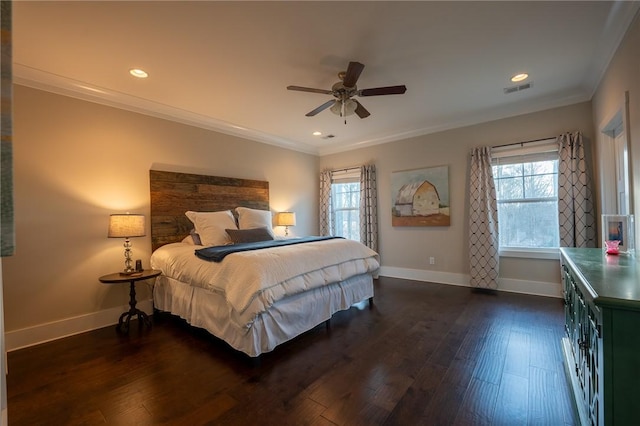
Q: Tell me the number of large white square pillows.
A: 2